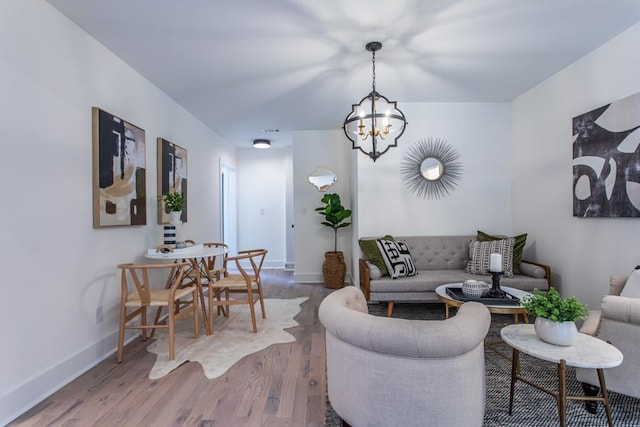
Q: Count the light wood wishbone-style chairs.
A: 3